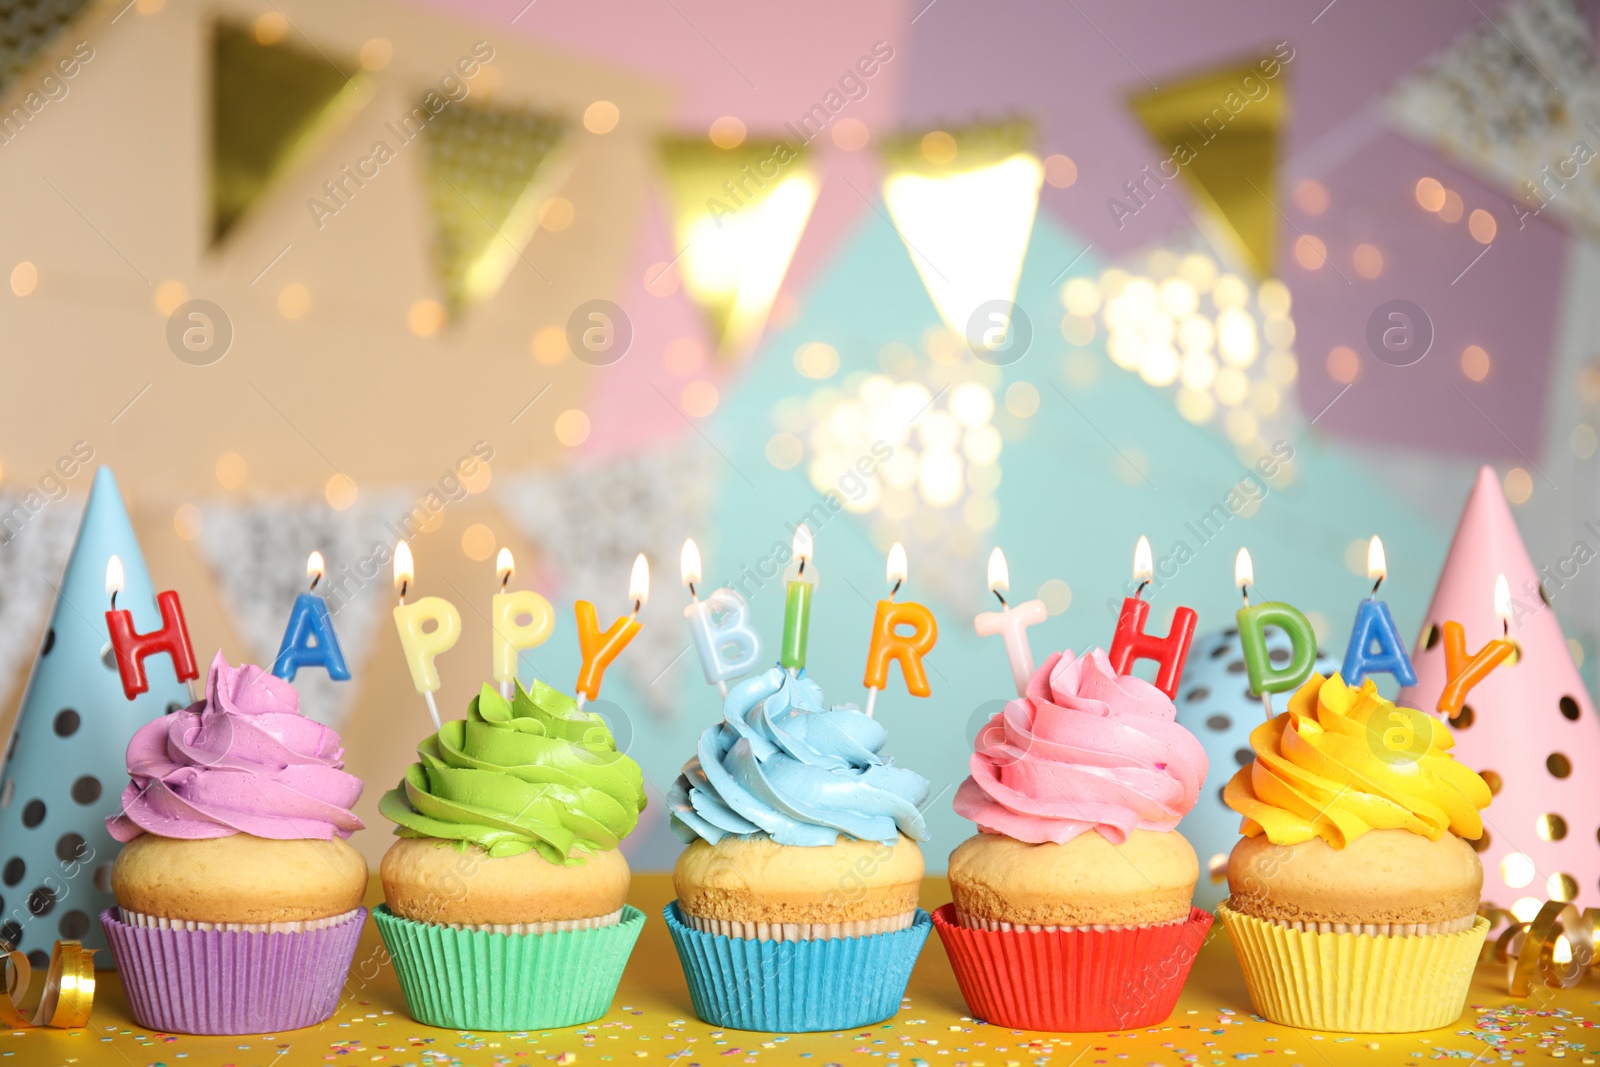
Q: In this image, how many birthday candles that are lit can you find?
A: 13